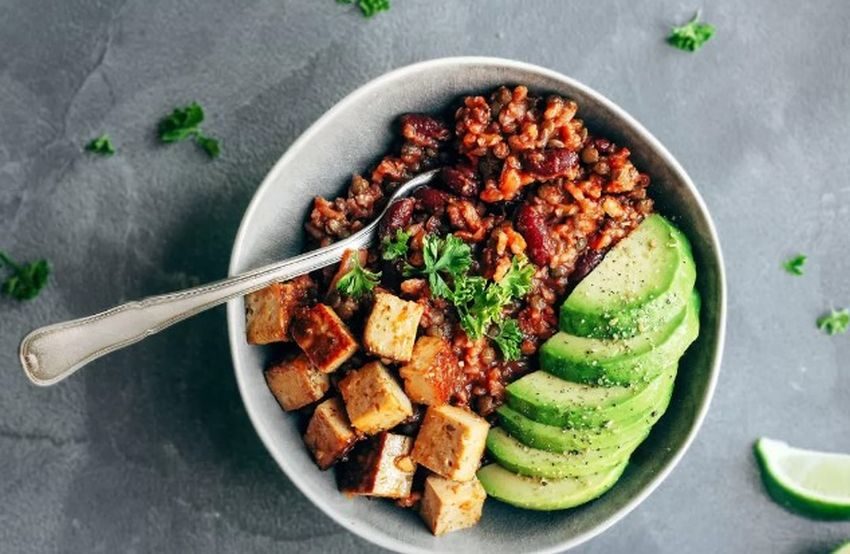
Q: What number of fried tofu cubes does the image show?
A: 10